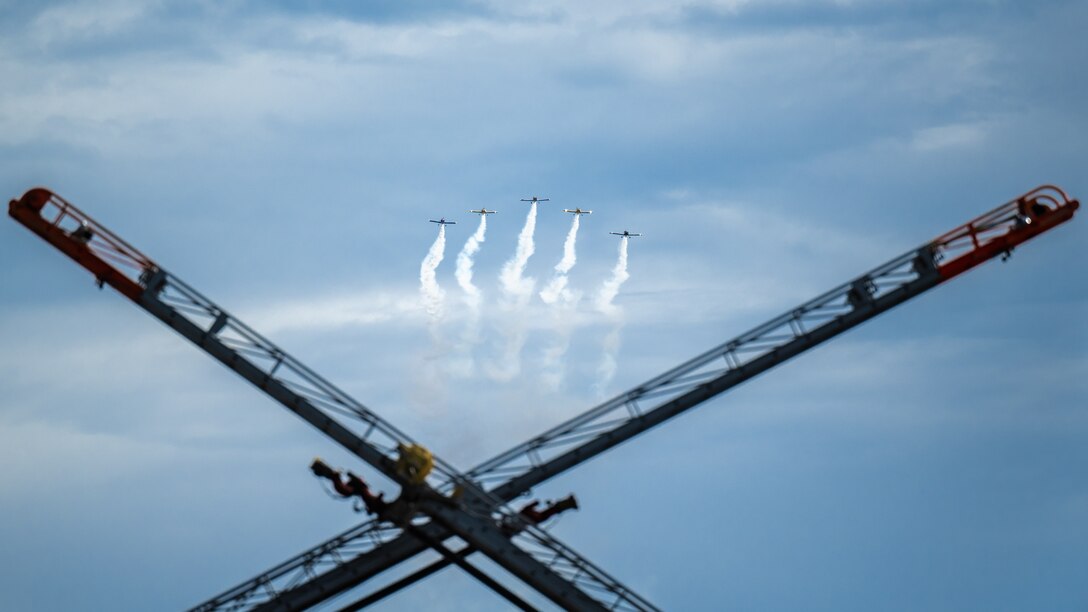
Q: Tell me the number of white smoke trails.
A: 5